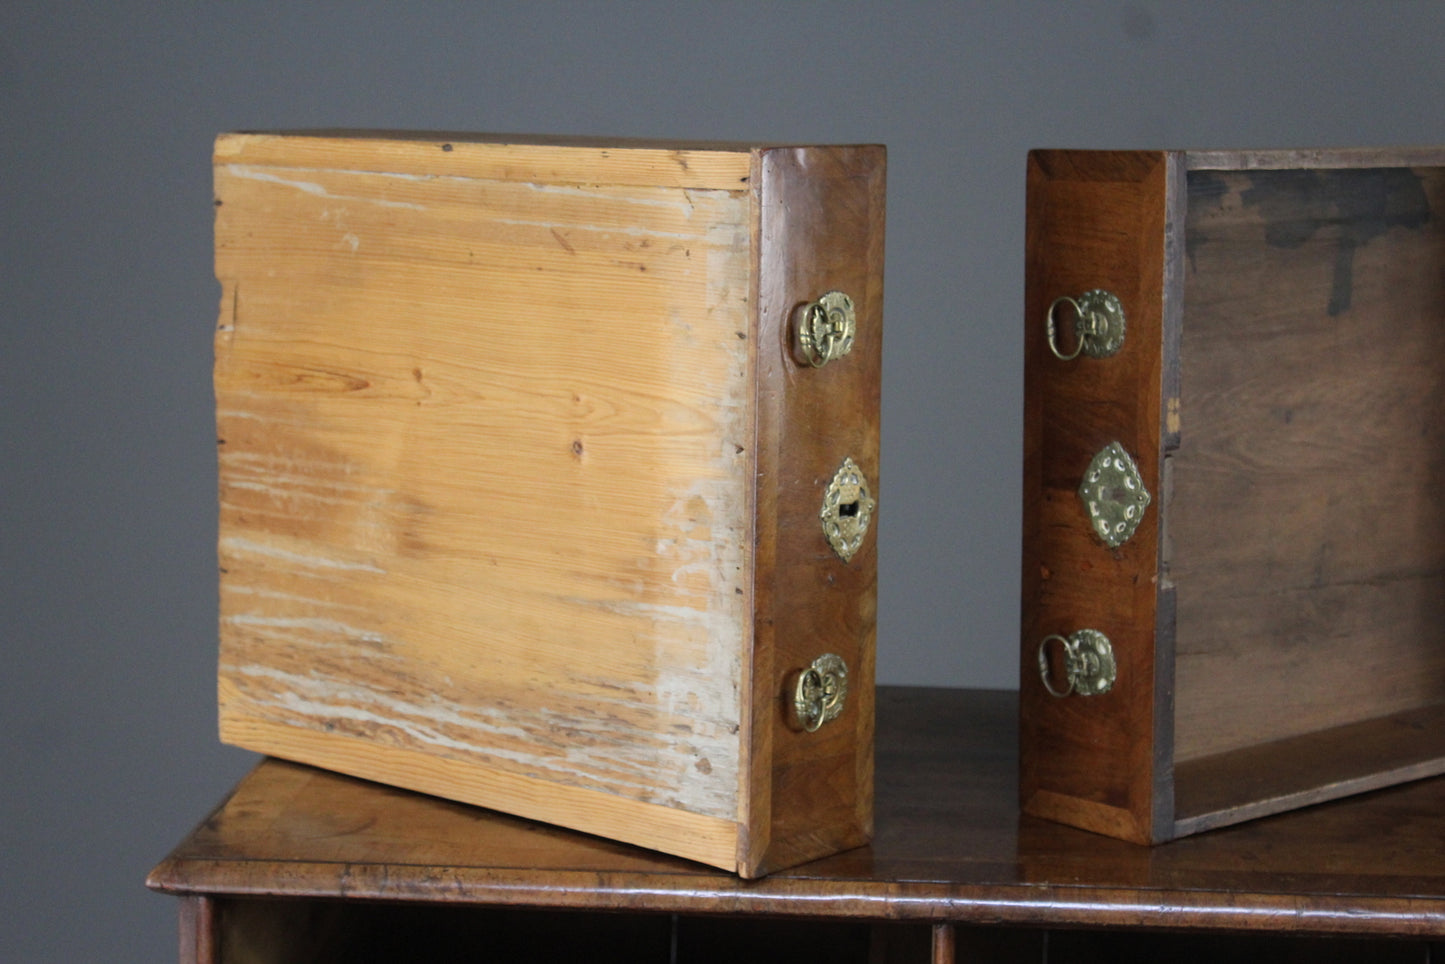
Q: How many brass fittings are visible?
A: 6